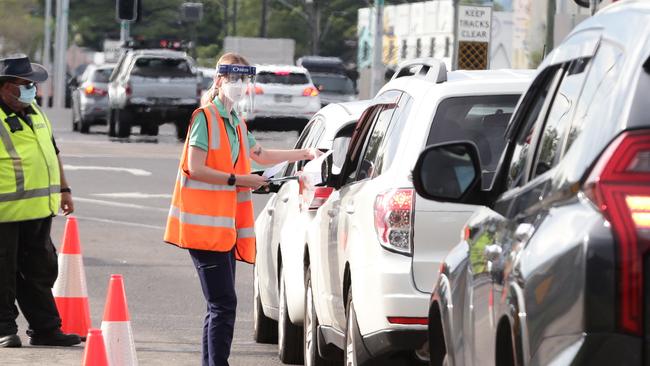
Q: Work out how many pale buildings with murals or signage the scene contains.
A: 1